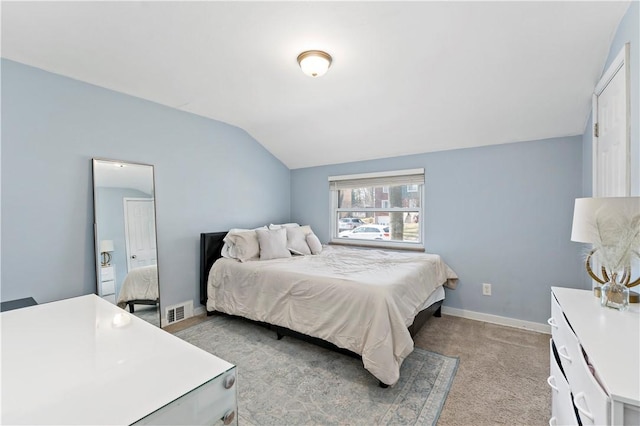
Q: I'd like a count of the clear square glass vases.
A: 1